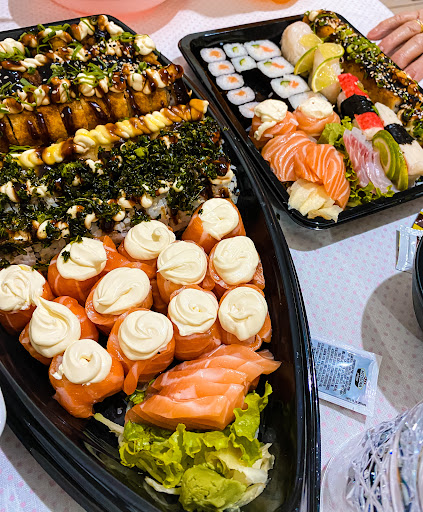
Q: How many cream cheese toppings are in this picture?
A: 14